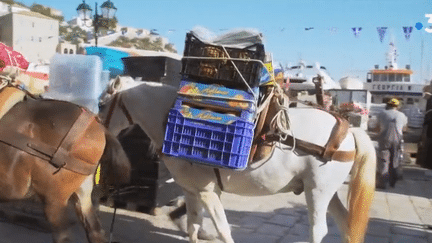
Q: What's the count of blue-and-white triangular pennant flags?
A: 3